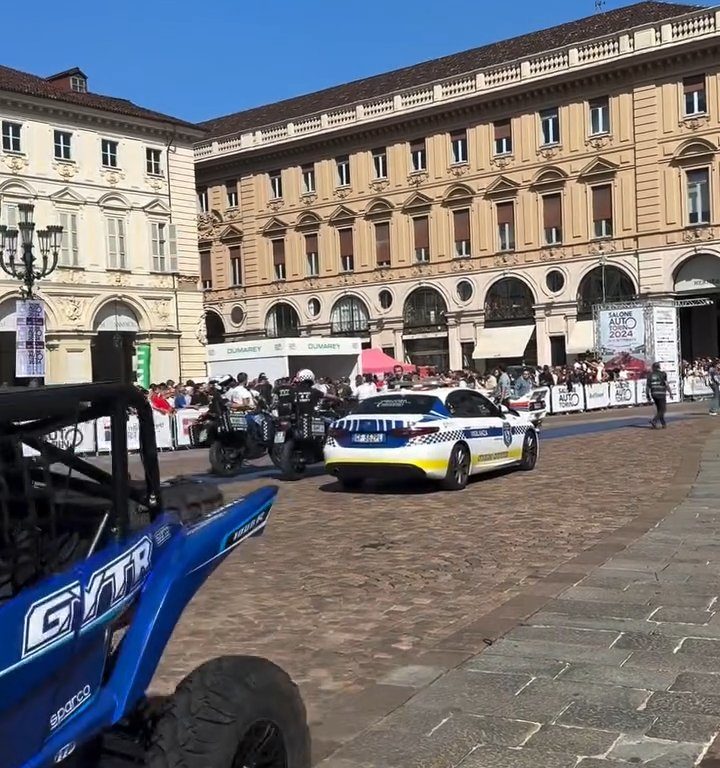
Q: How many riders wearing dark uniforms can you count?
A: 2